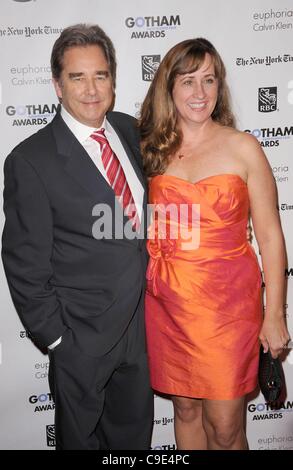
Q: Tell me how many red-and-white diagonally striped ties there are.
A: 1